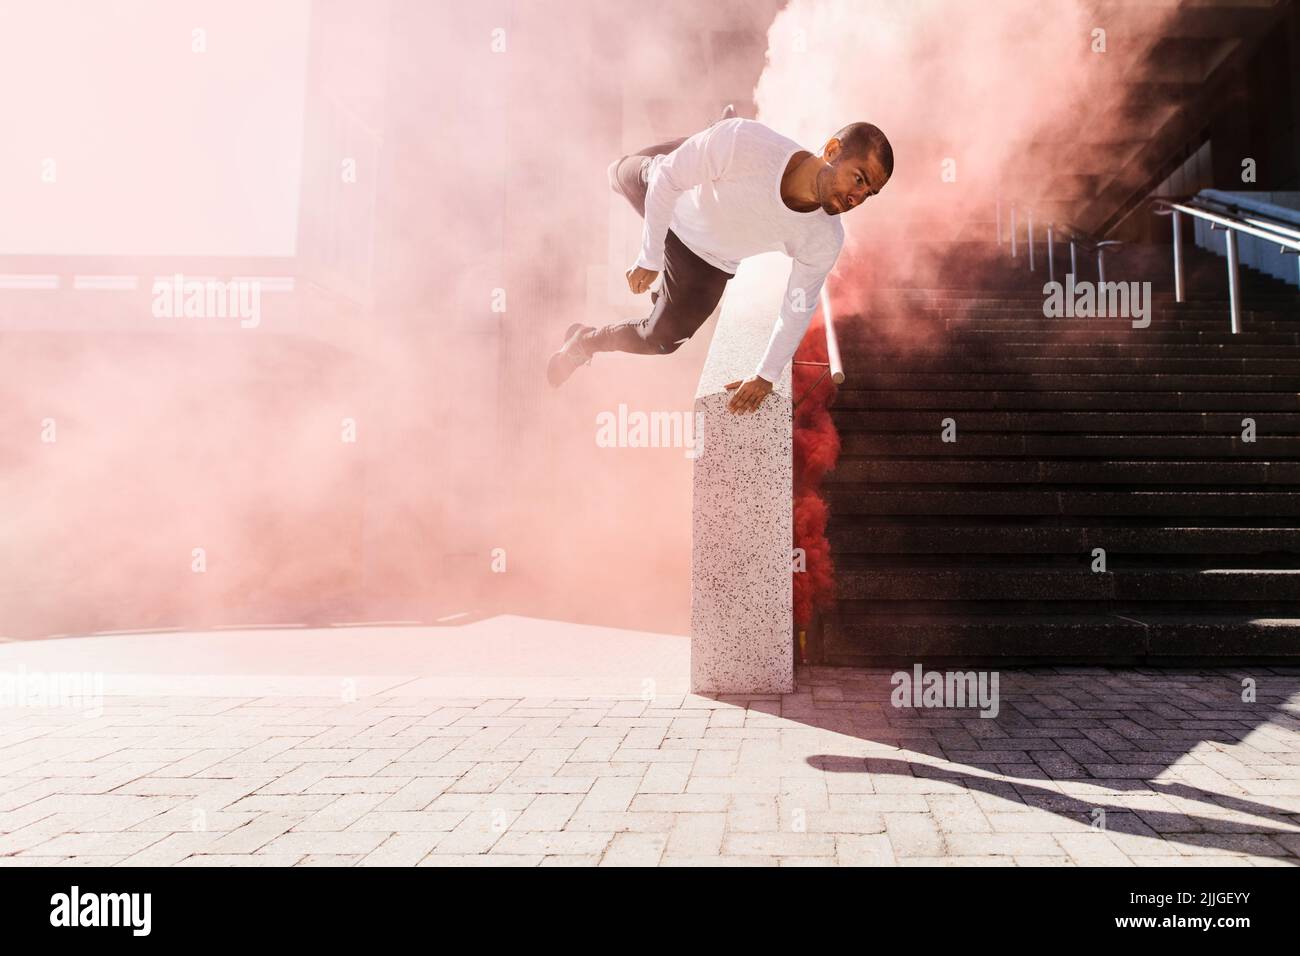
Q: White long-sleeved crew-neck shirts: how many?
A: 1